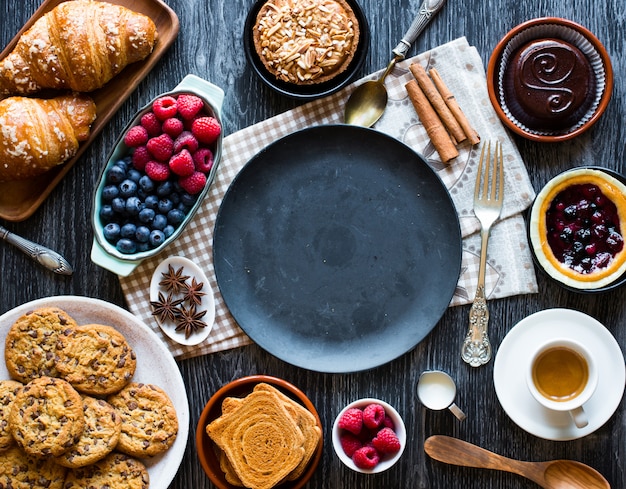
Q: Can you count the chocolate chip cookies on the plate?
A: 8